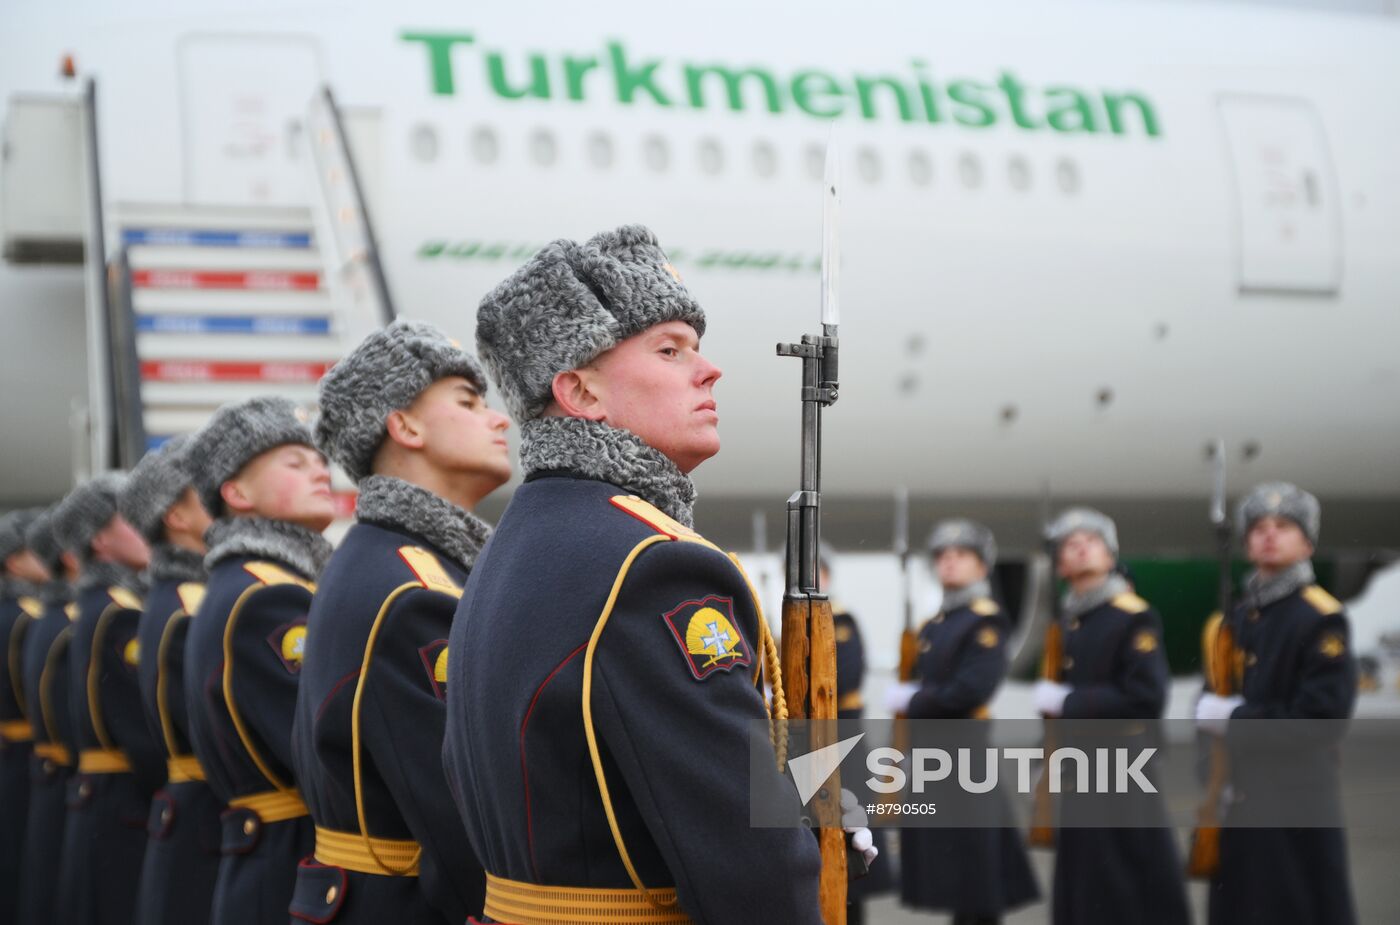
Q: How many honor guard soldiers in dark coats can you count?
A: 11